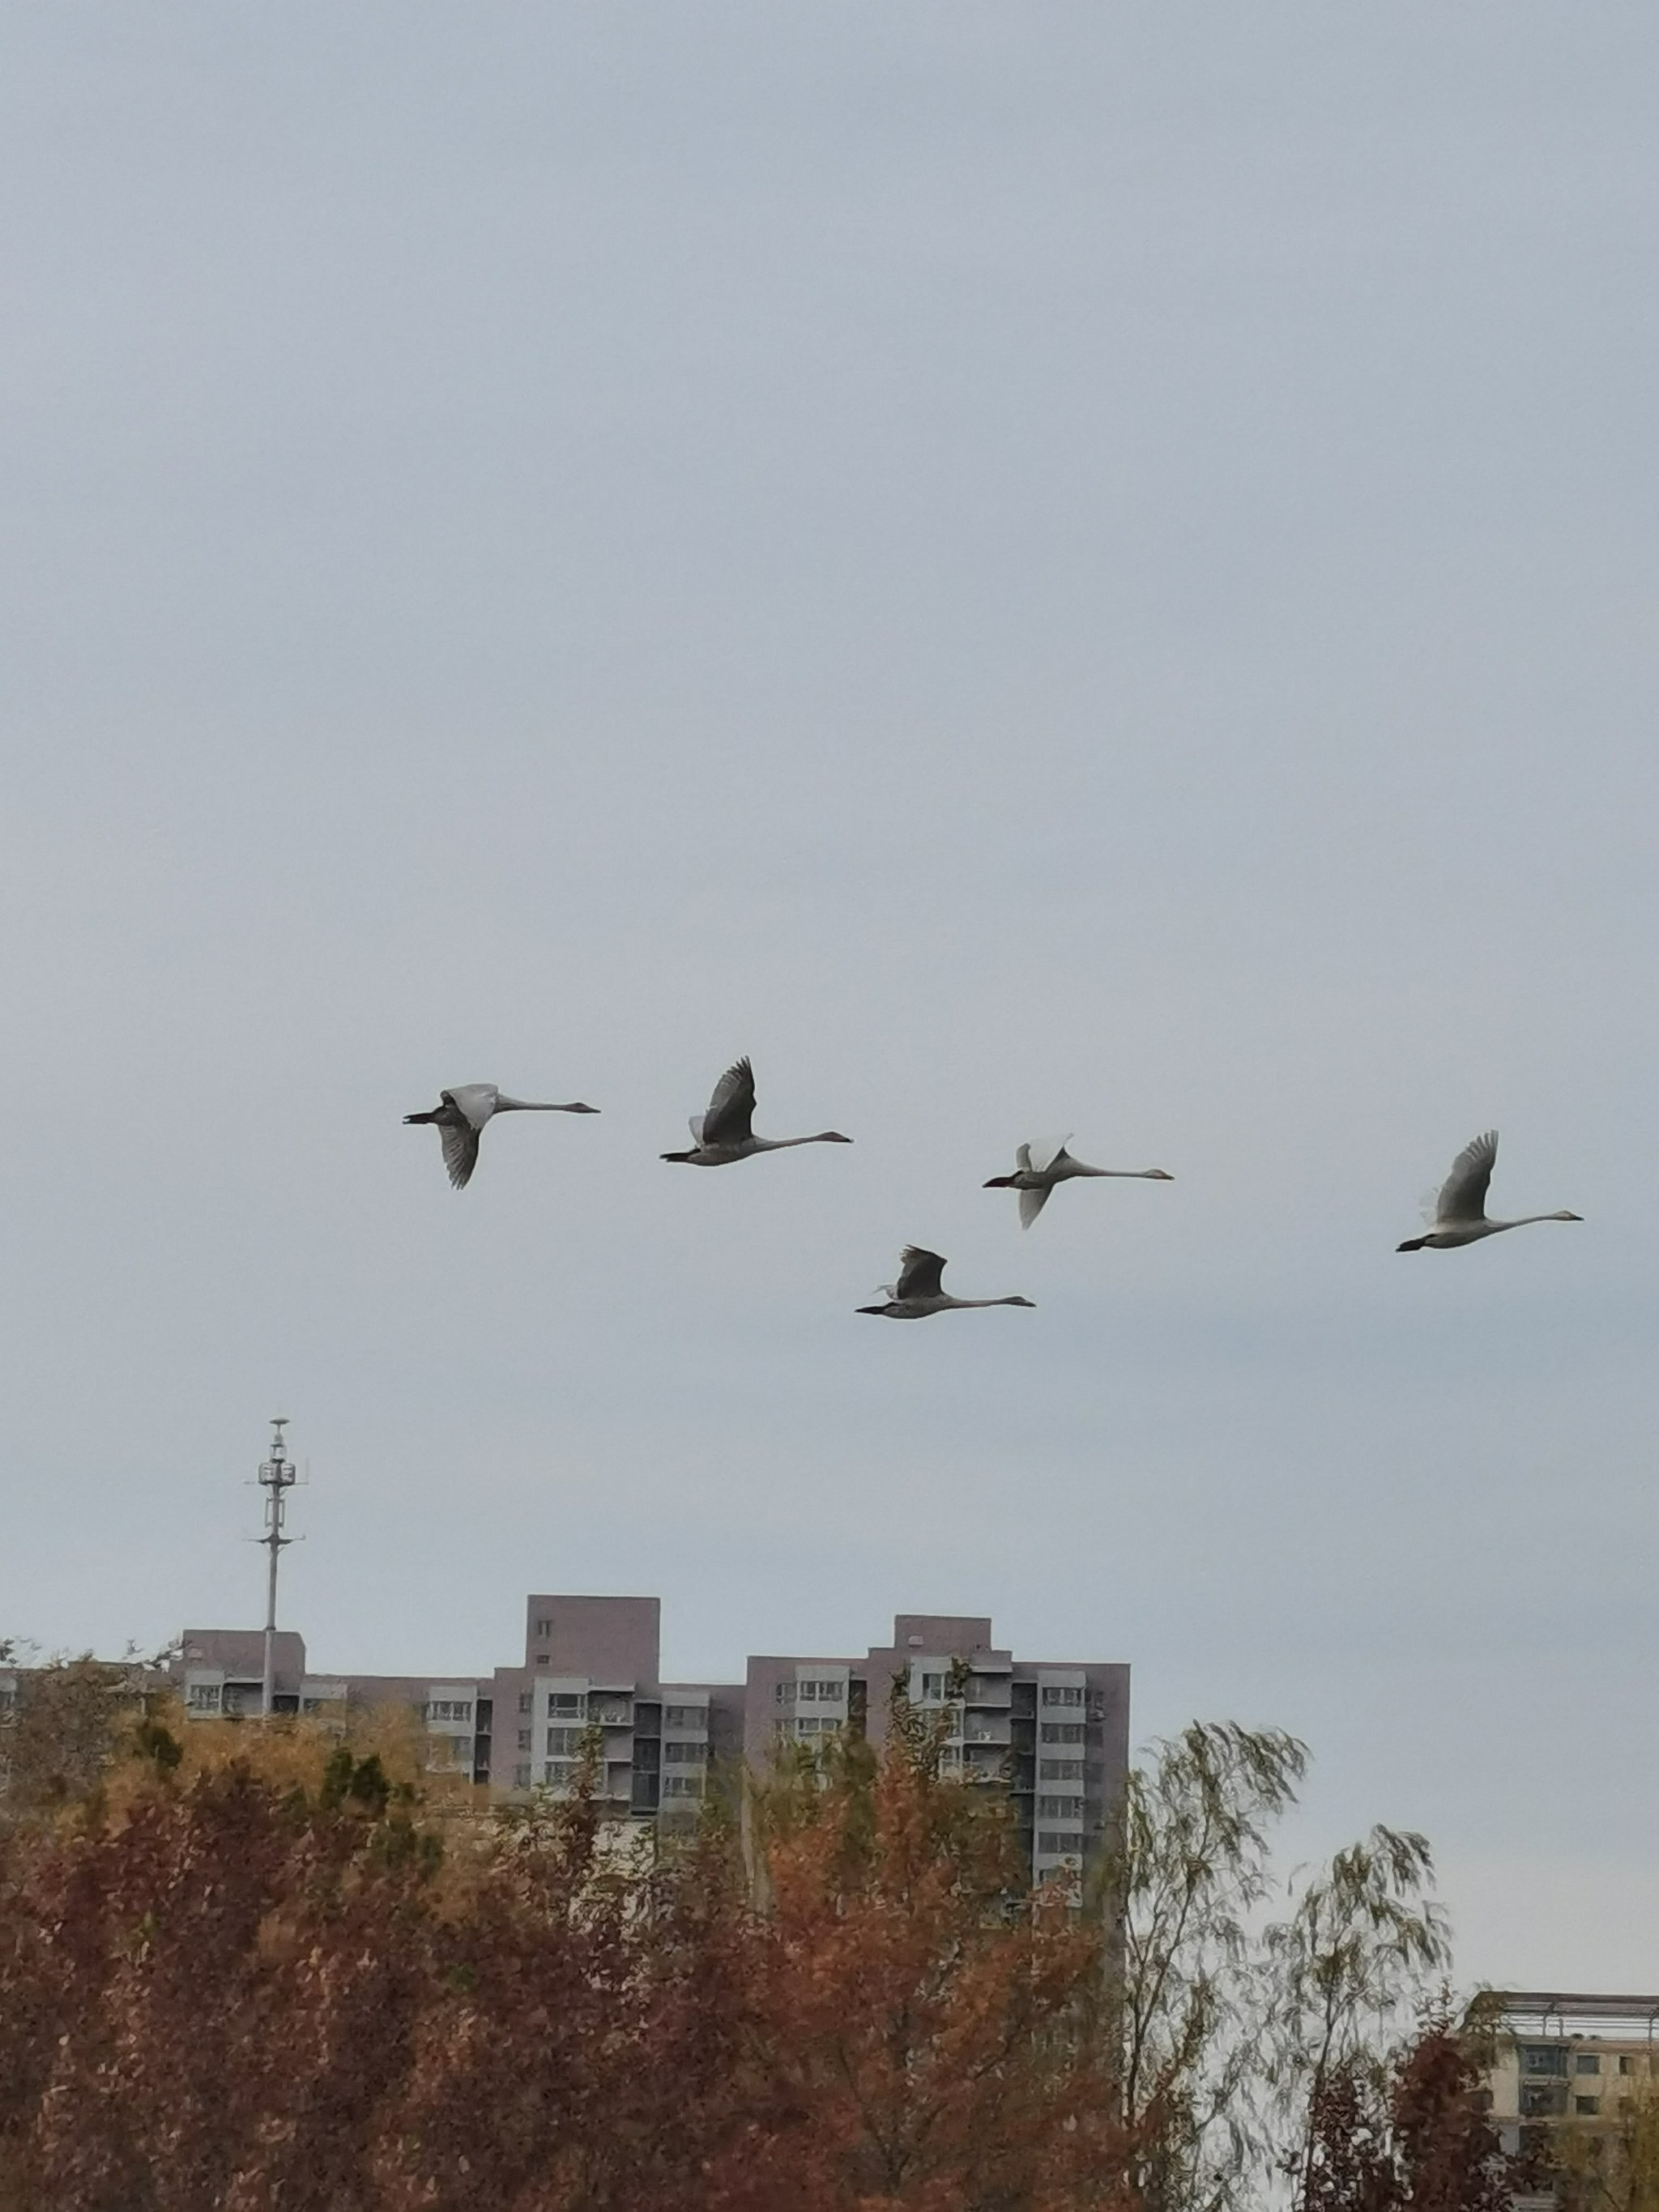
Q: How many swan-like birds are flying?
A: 5